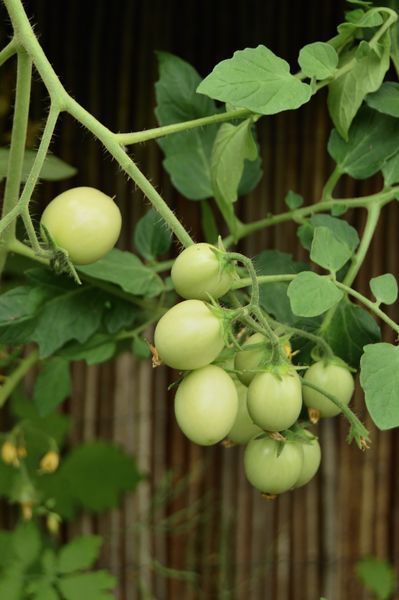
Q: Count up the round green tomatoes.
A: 10